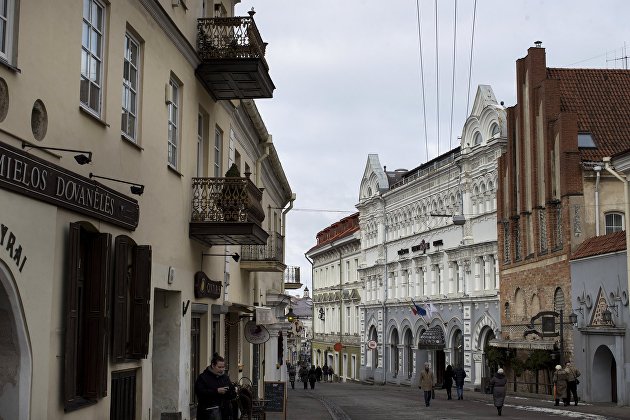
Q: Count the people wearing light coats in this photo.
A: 3